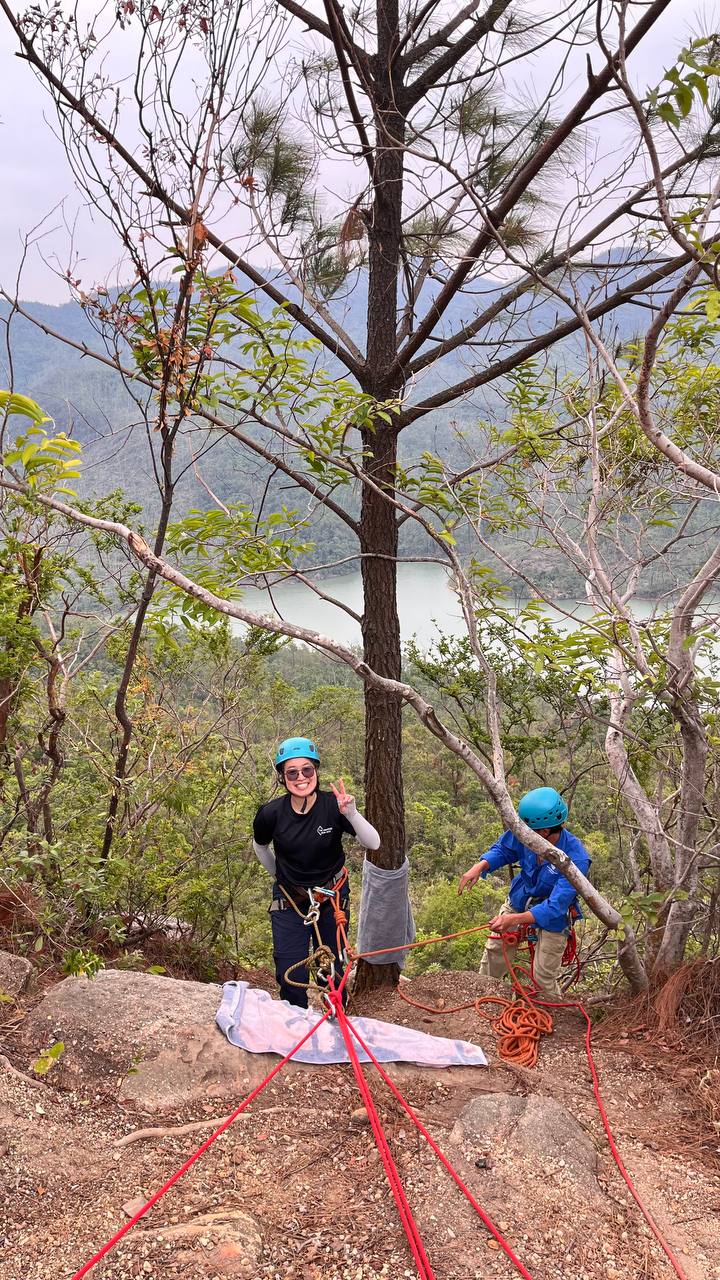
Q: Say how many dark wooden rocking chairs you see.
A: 0